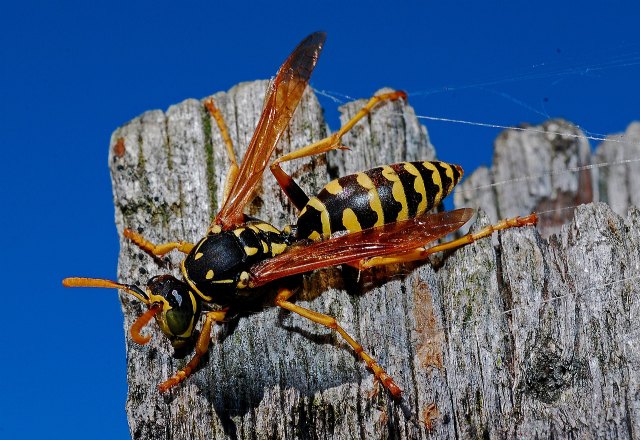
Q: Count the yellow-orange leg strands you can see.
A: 6